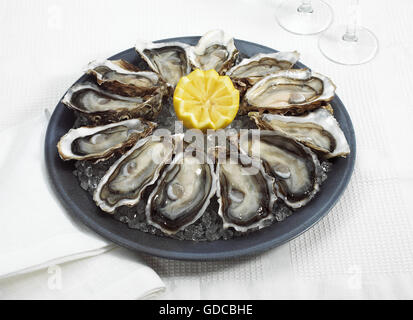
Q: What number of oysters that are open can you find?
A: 12